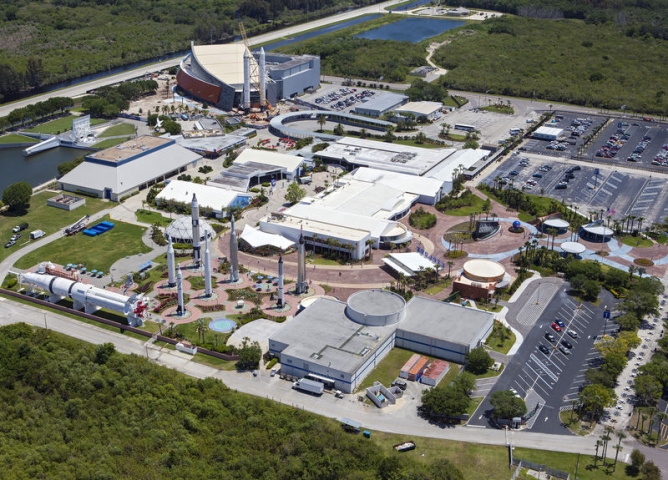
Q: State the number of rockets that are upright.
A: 9